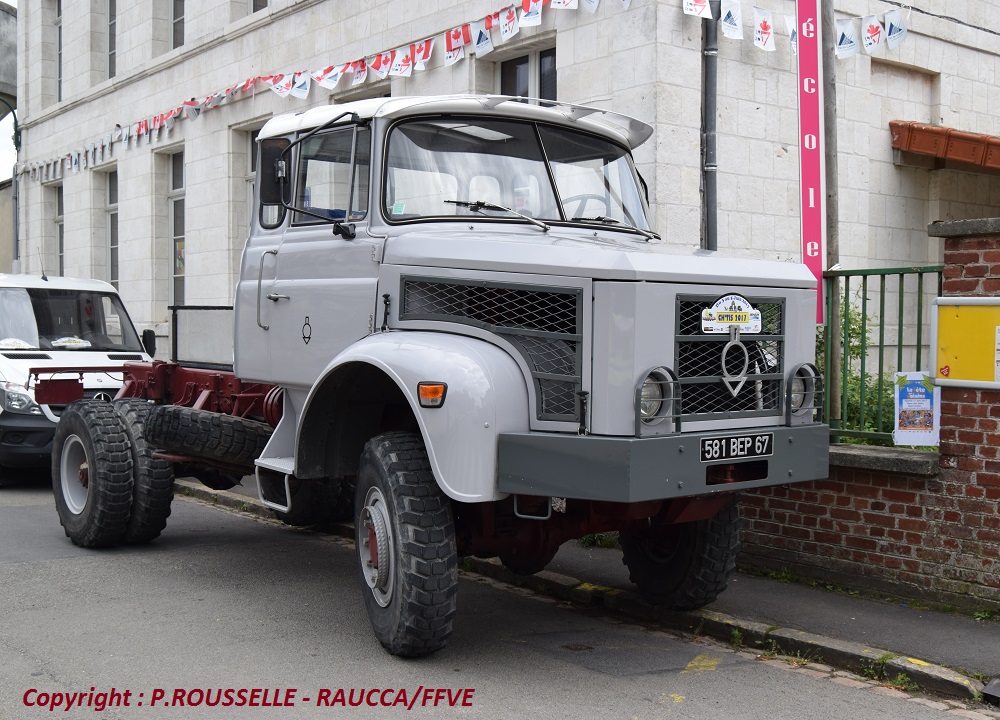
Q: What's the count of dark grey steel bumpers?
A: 1